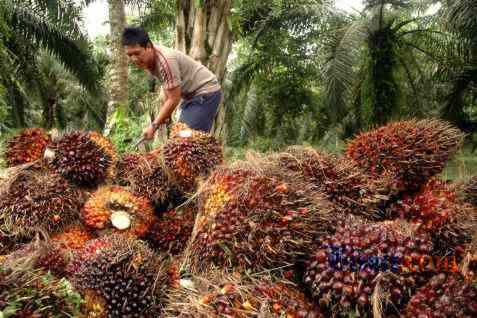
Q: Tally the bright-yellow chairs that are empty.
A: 0